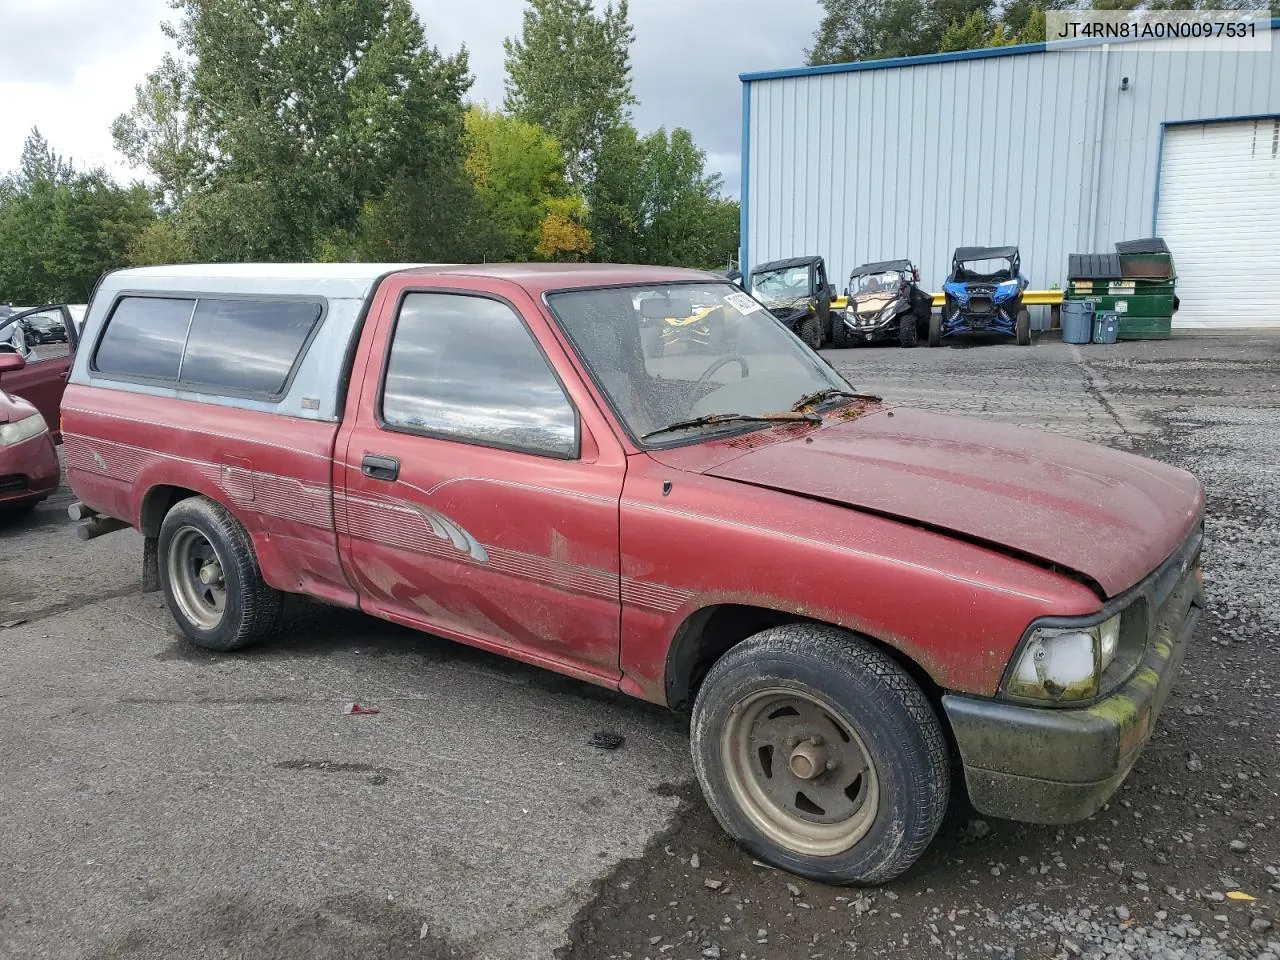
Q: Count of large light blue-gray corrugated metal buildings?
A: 1